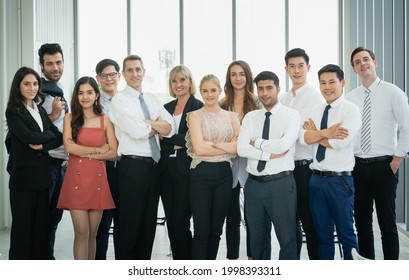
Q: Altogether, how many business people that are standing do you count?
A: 12